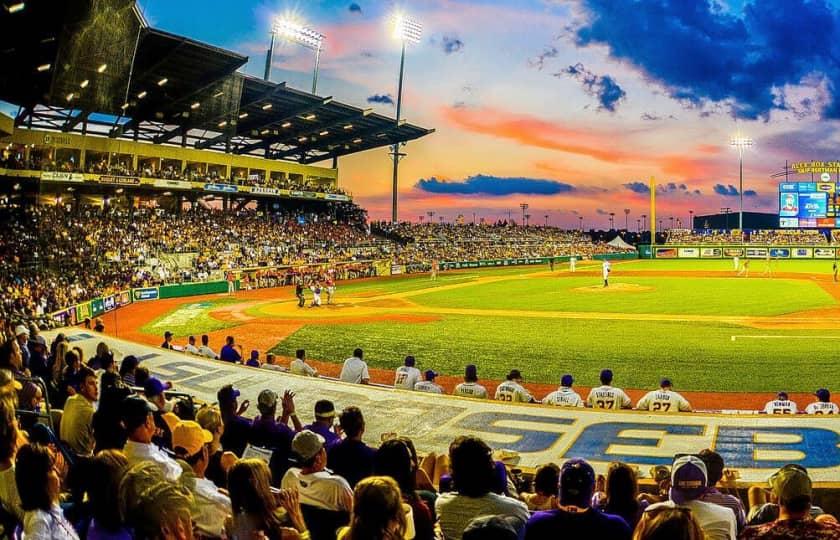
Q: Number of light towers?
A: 3